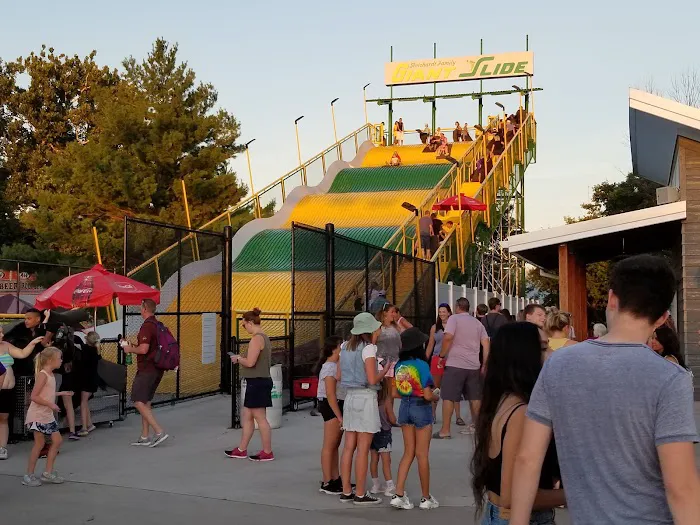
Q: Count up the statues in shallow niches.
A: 0